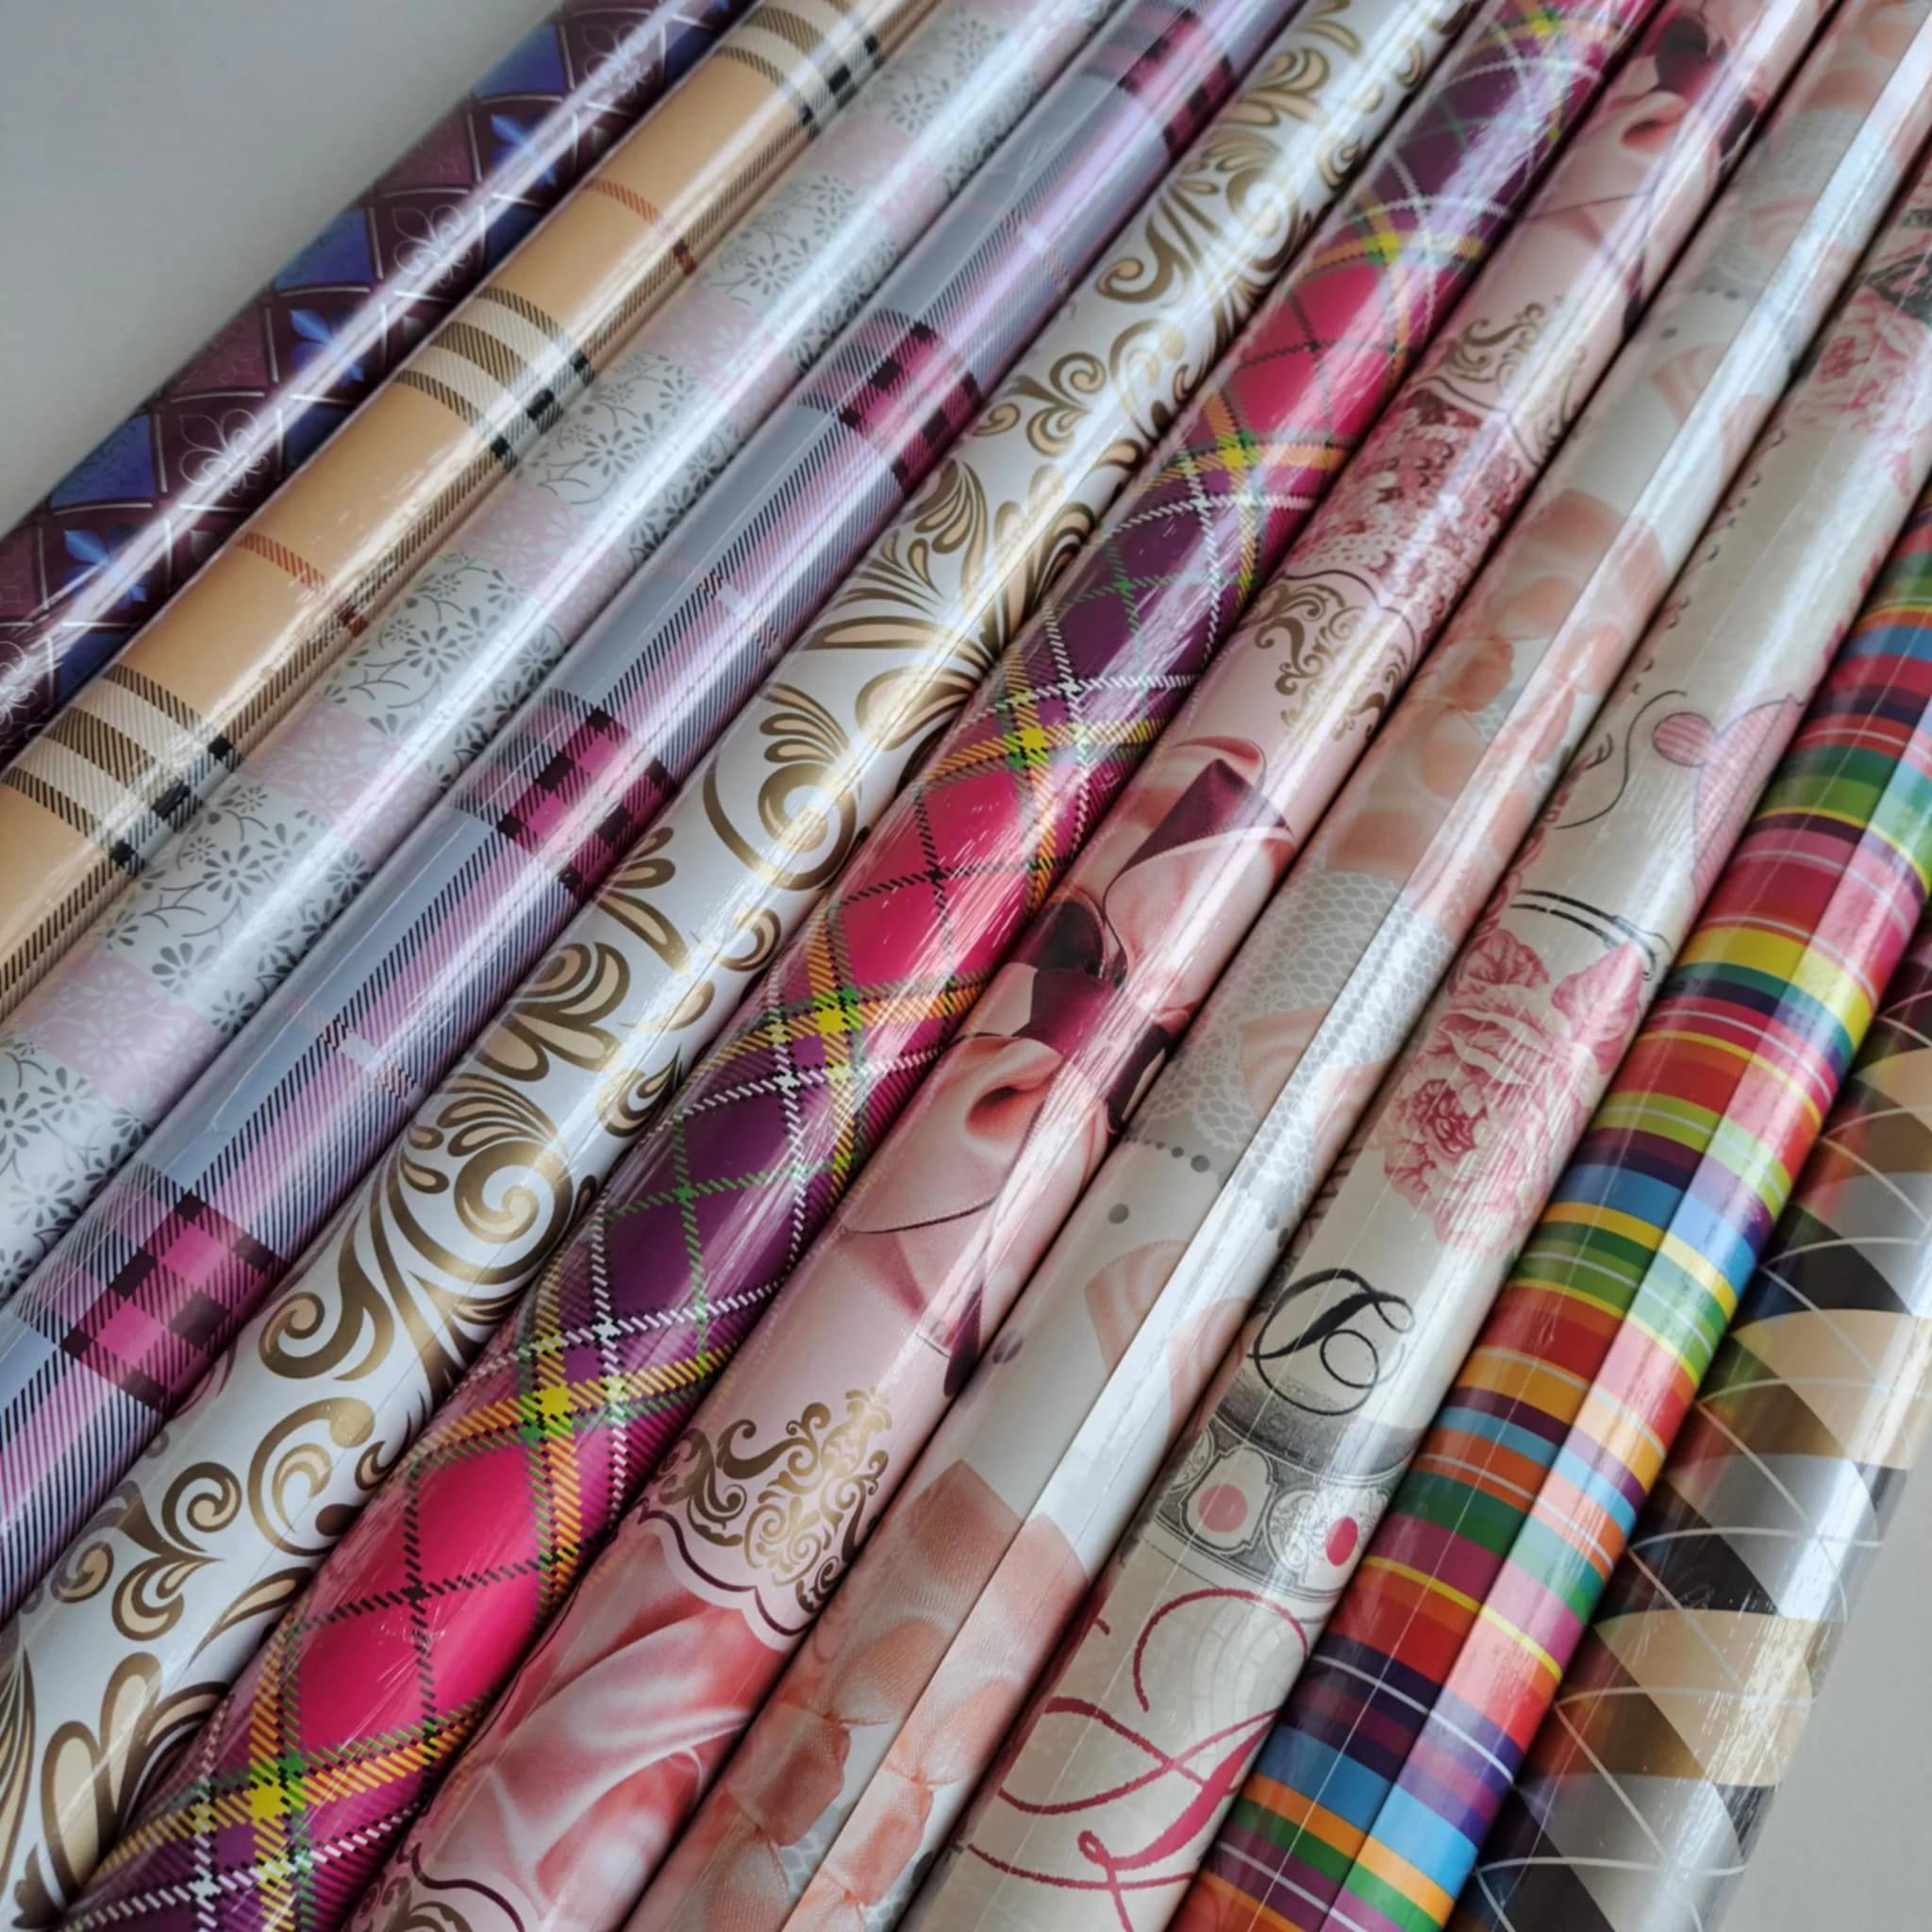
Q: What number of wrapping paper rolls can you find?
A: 11